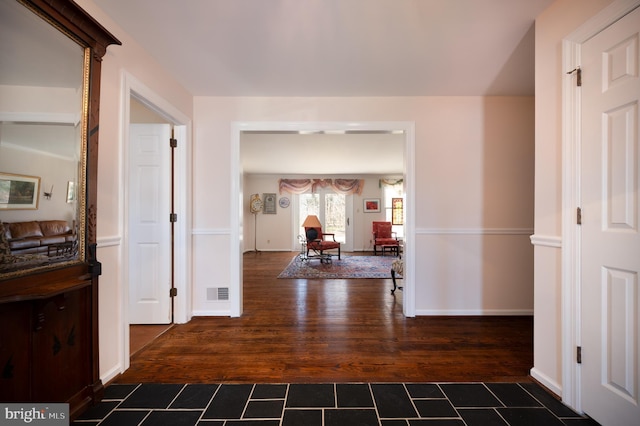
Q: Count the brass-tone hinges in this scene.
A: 6